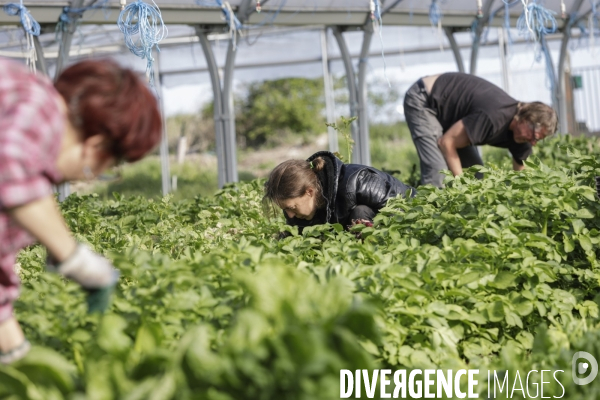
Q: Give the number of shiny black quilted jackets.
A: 1